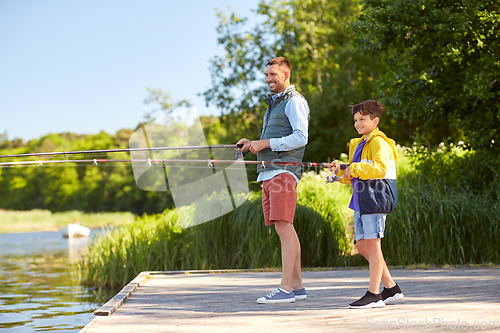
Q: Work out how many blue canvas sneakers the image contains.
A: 2